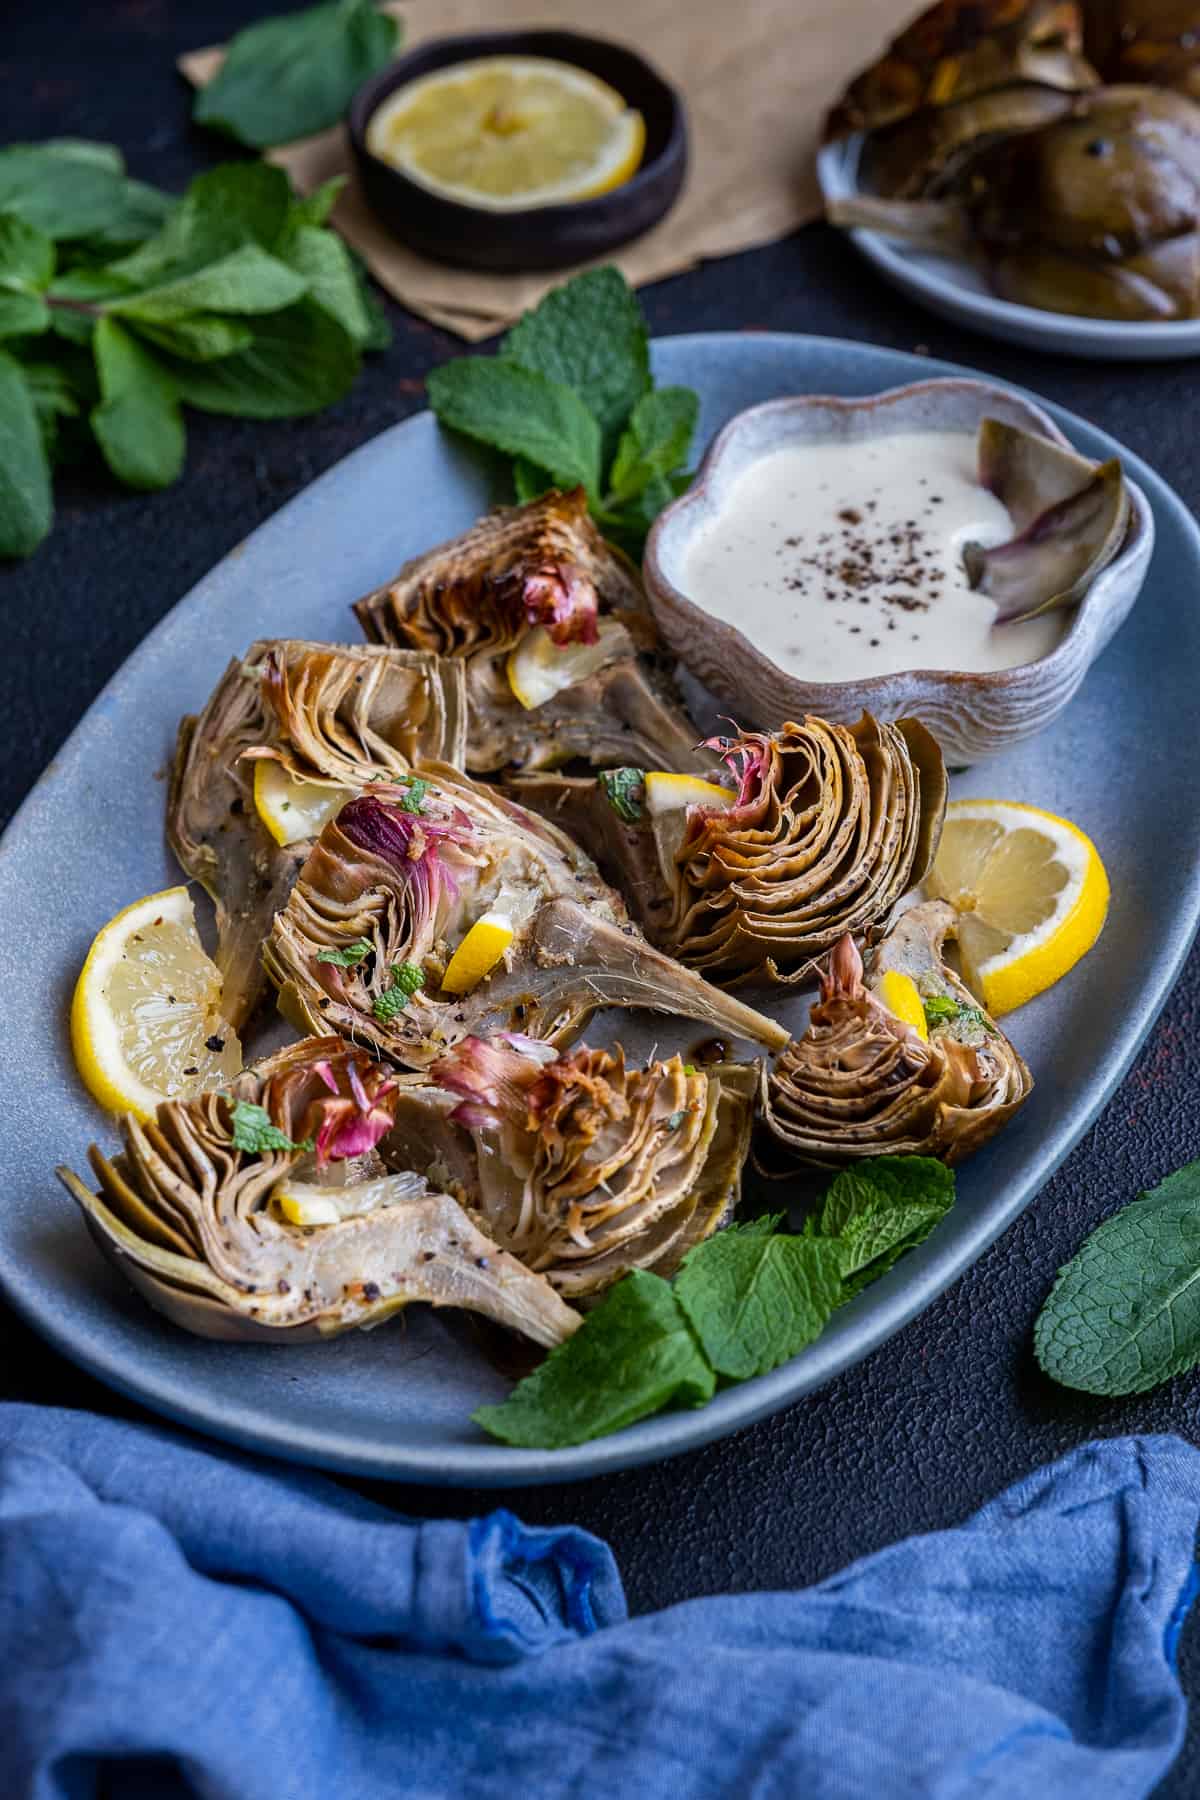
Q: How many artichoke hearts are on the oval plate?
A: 7